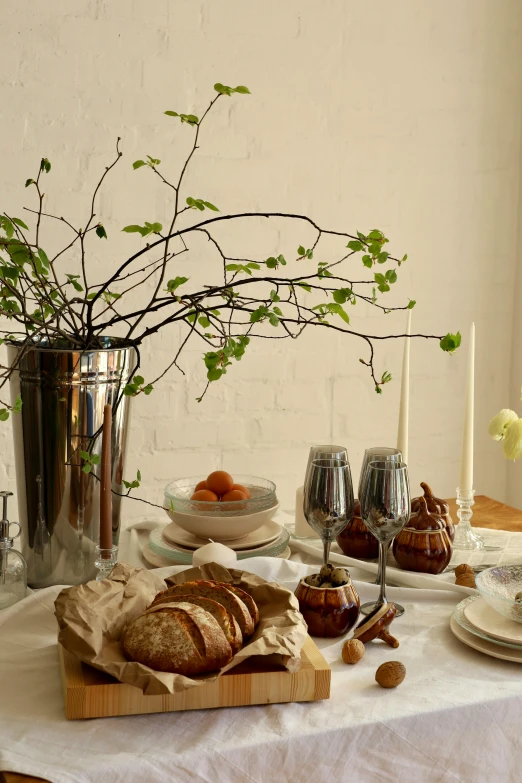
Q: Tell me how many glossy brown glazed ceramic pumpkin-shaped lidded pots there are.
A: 4